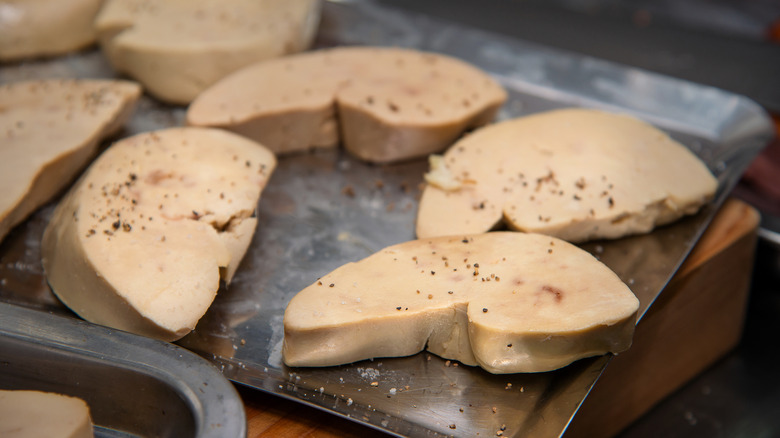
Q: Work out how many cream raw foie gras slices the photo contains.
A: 8